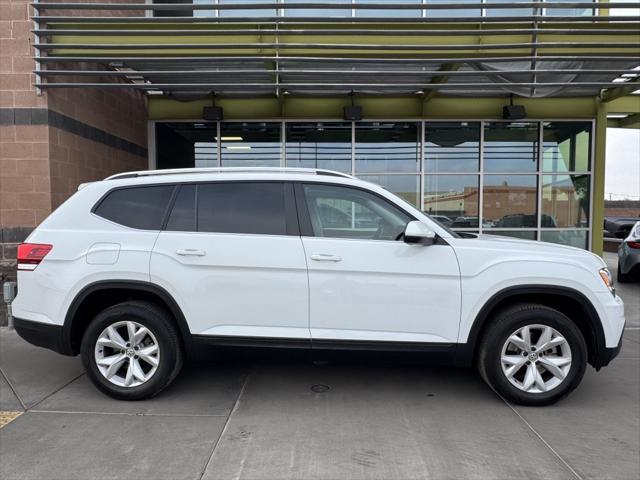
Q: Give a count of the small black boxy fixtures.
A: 3